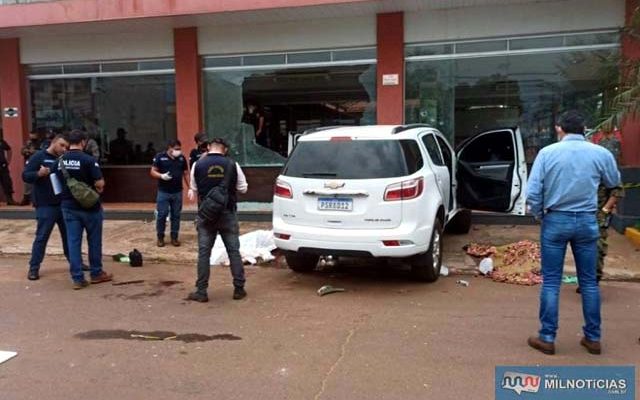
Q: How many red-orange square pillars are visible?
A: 4